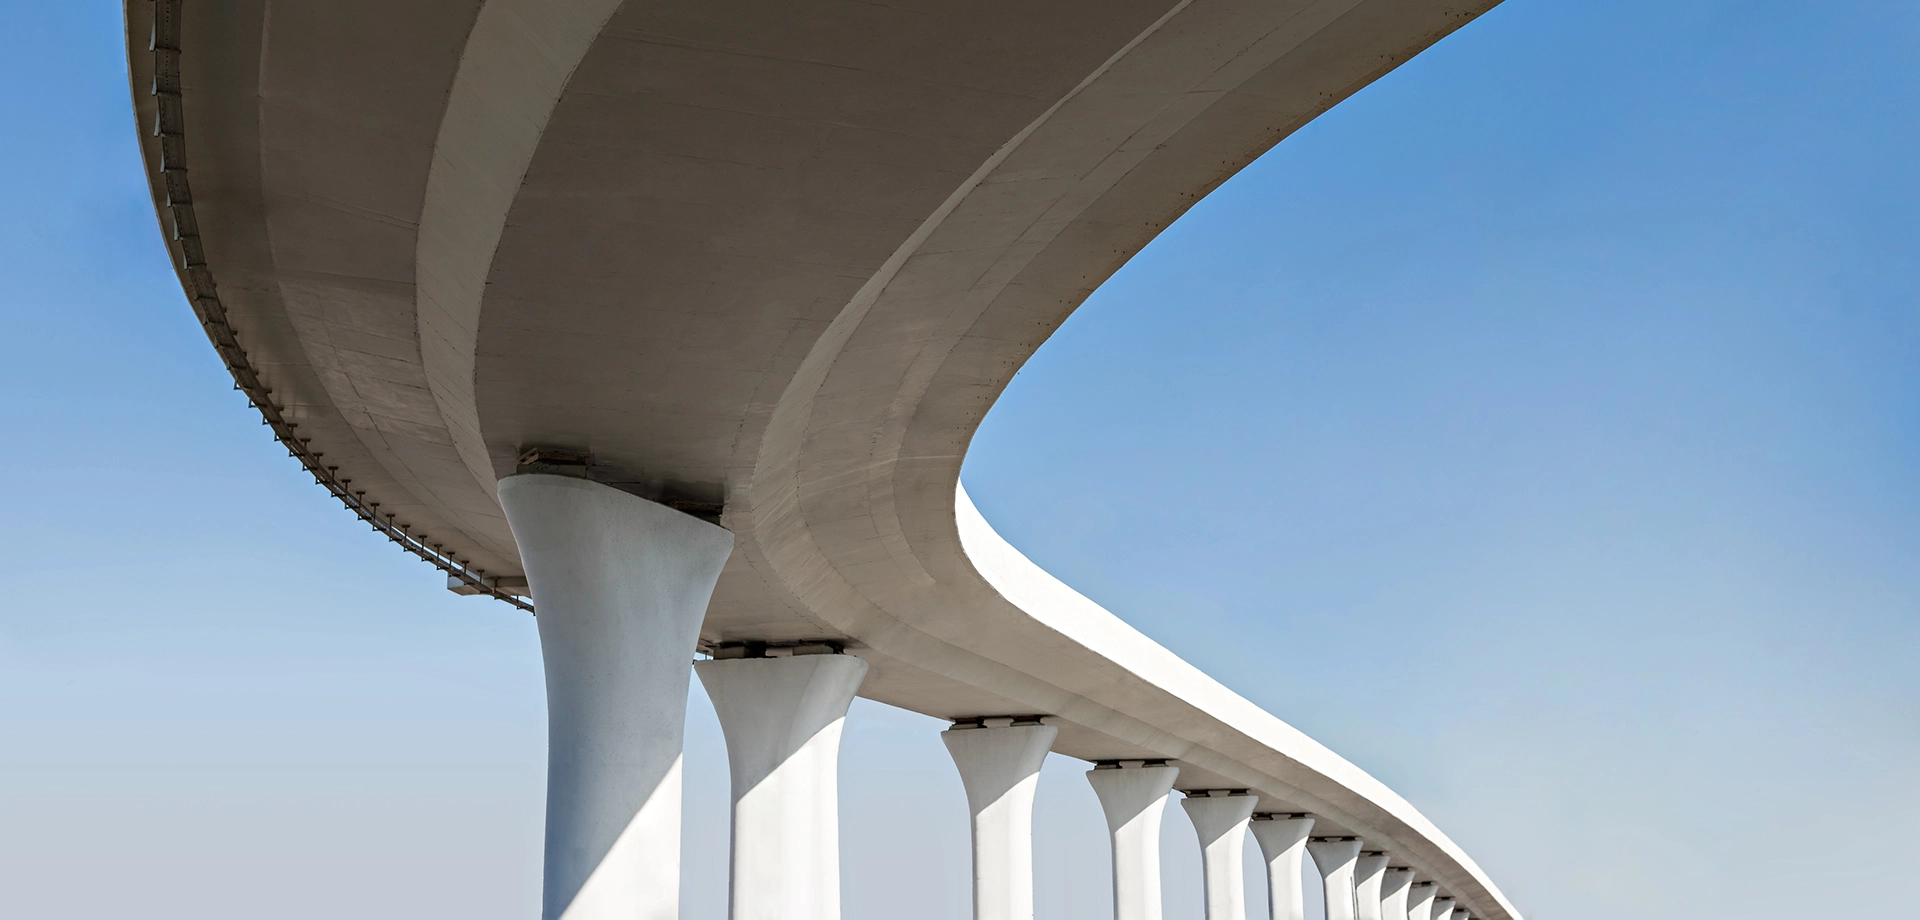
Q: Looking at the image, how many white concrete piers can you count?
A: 12